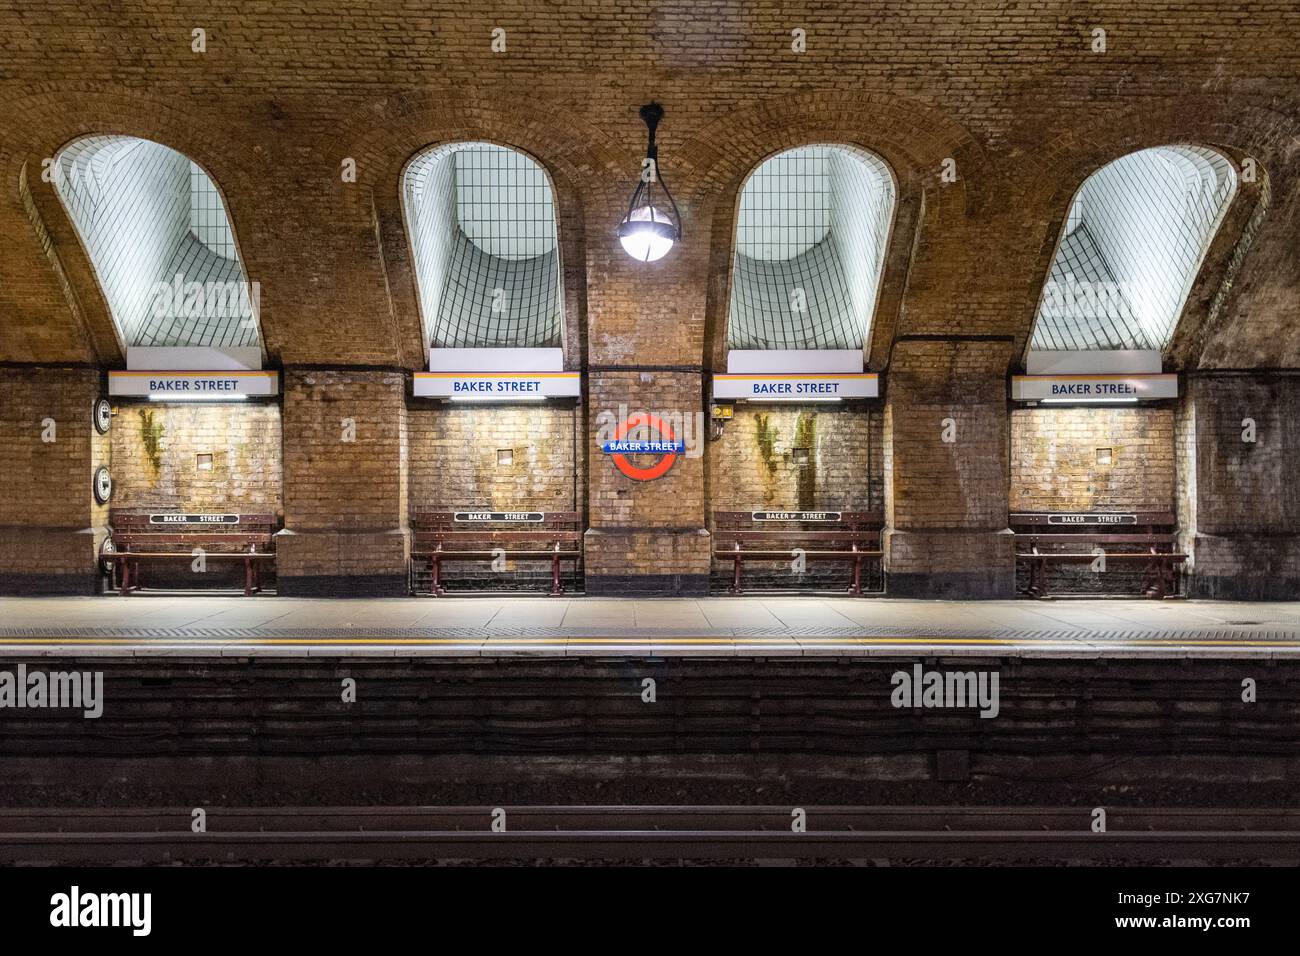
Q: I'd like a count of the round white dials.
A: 3